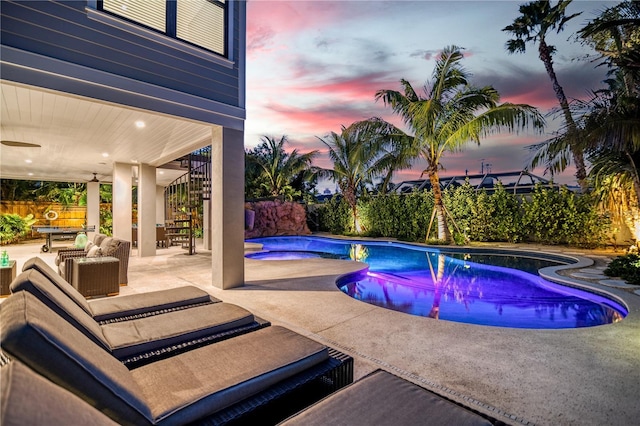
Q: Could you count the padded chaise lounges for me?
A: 4